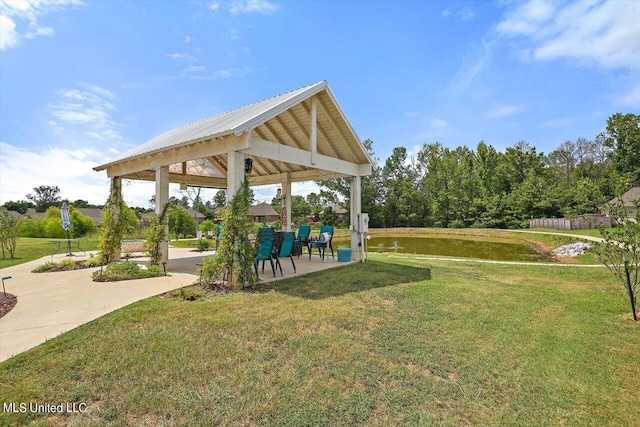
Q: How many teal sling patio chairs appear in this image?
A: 4